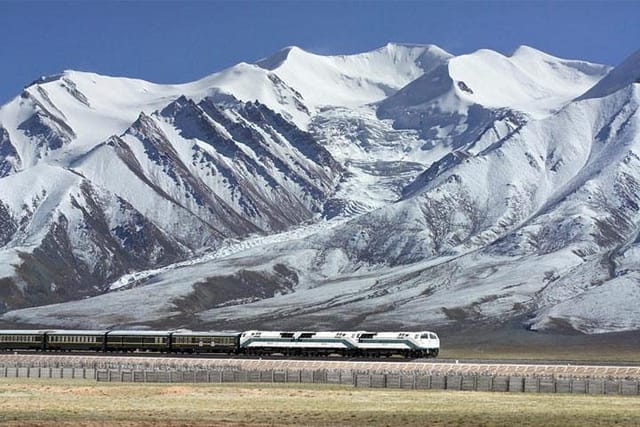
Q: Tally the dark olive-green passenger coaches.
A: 4